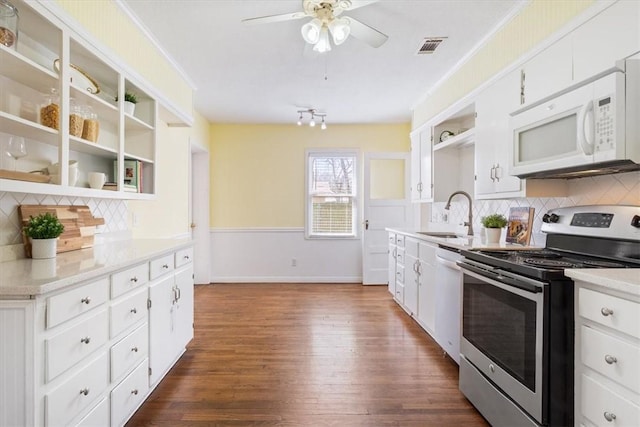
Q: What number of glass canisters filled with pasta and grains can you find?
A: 3